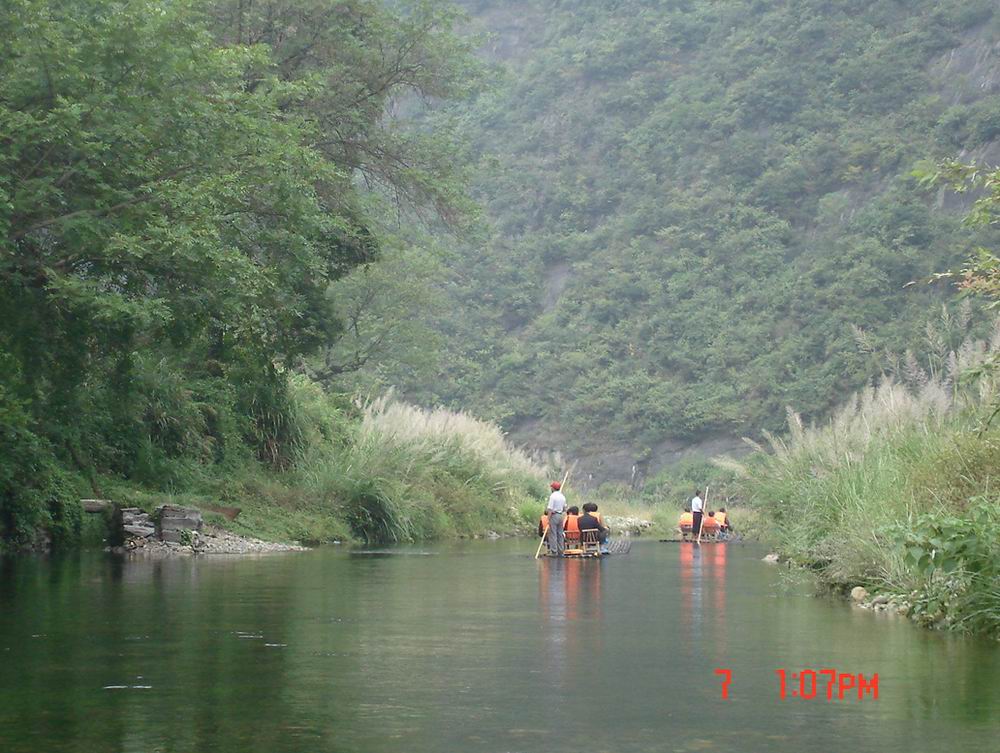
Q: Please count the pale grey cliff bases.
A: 1